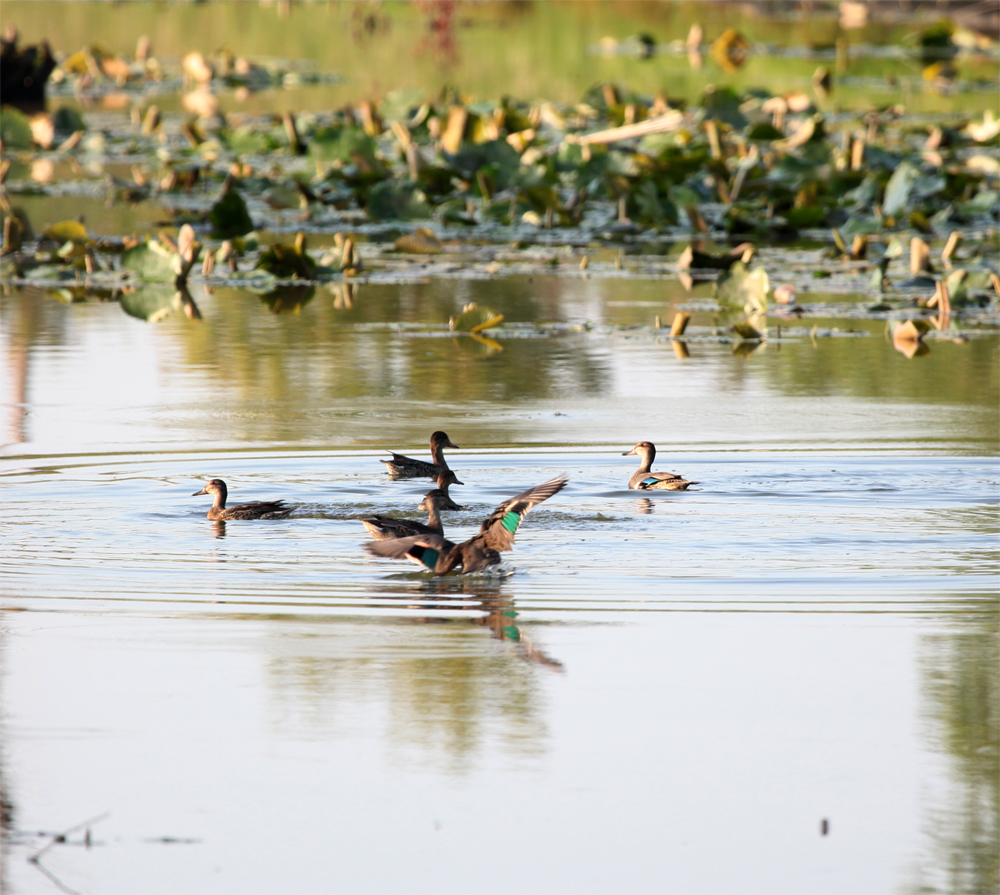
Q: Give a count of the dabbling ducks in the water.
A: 6